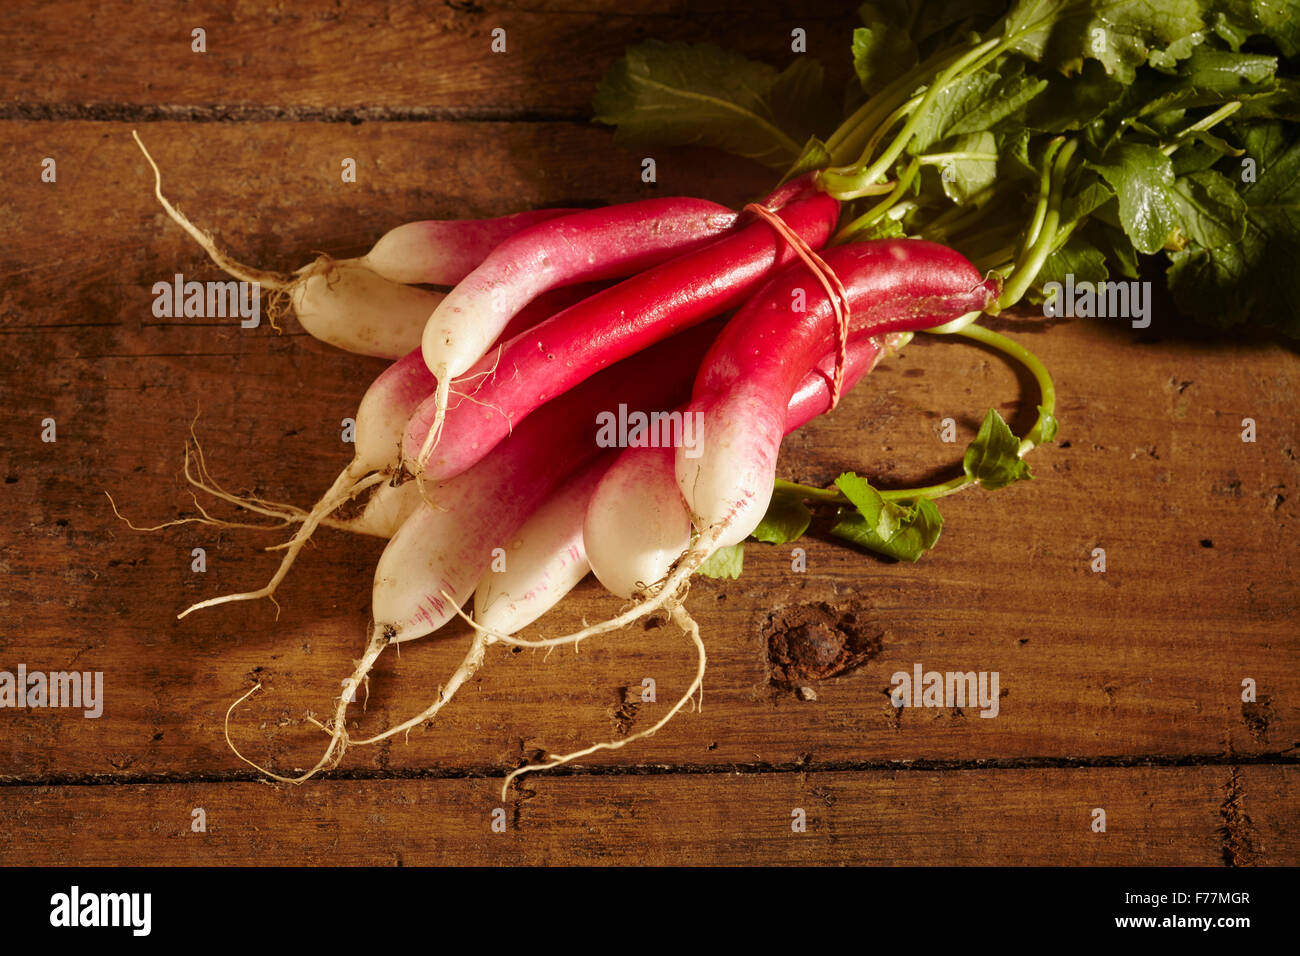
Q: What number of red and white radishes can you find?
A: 10